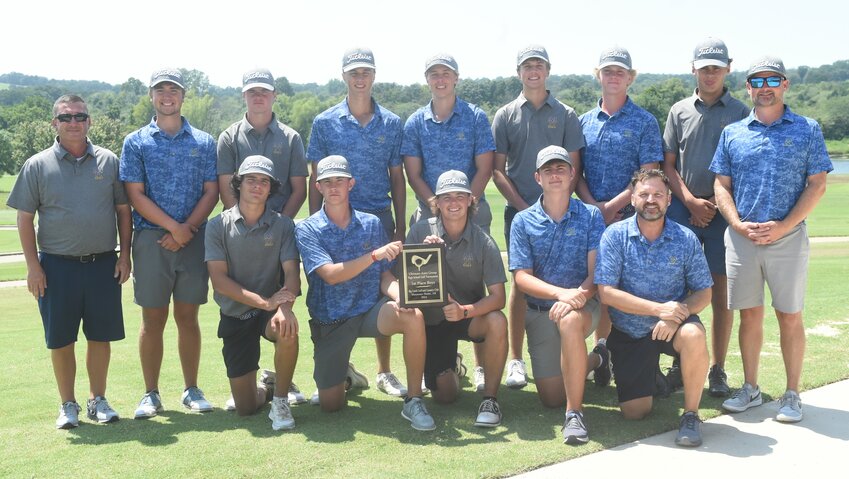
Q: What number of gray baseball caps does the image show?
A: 12